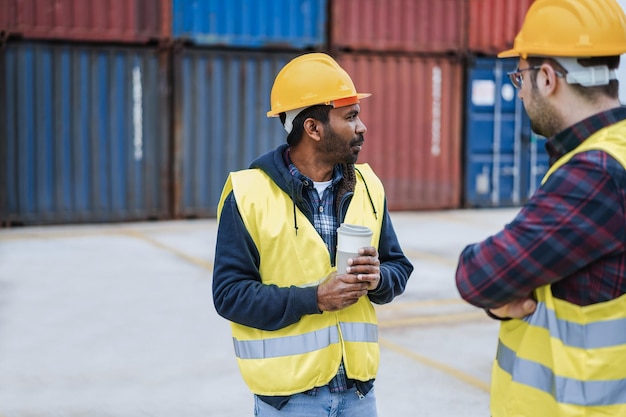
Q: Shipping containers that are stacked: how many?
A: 8